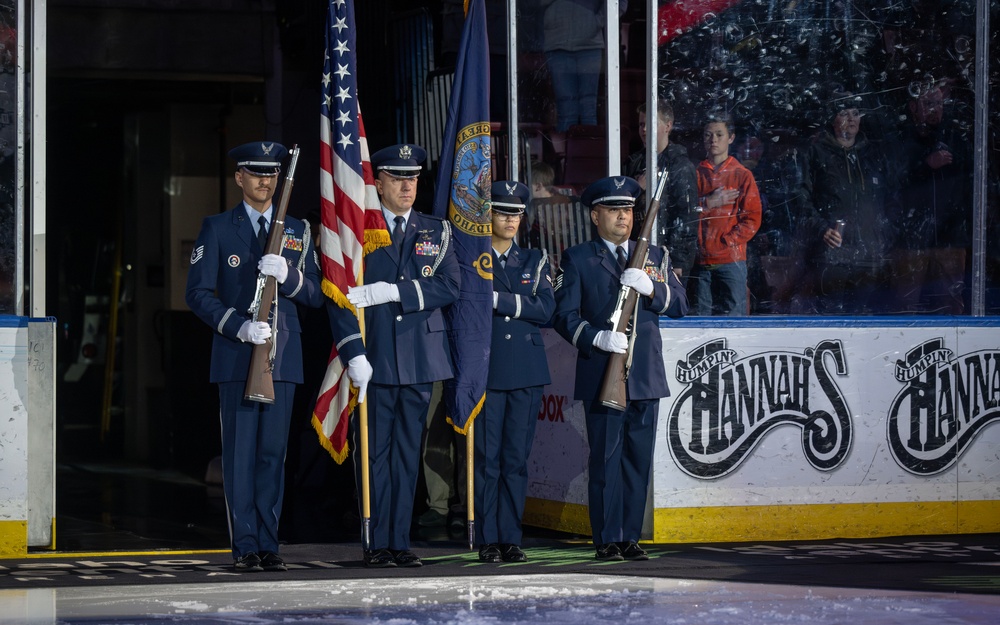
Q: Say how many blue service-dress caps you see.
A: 4